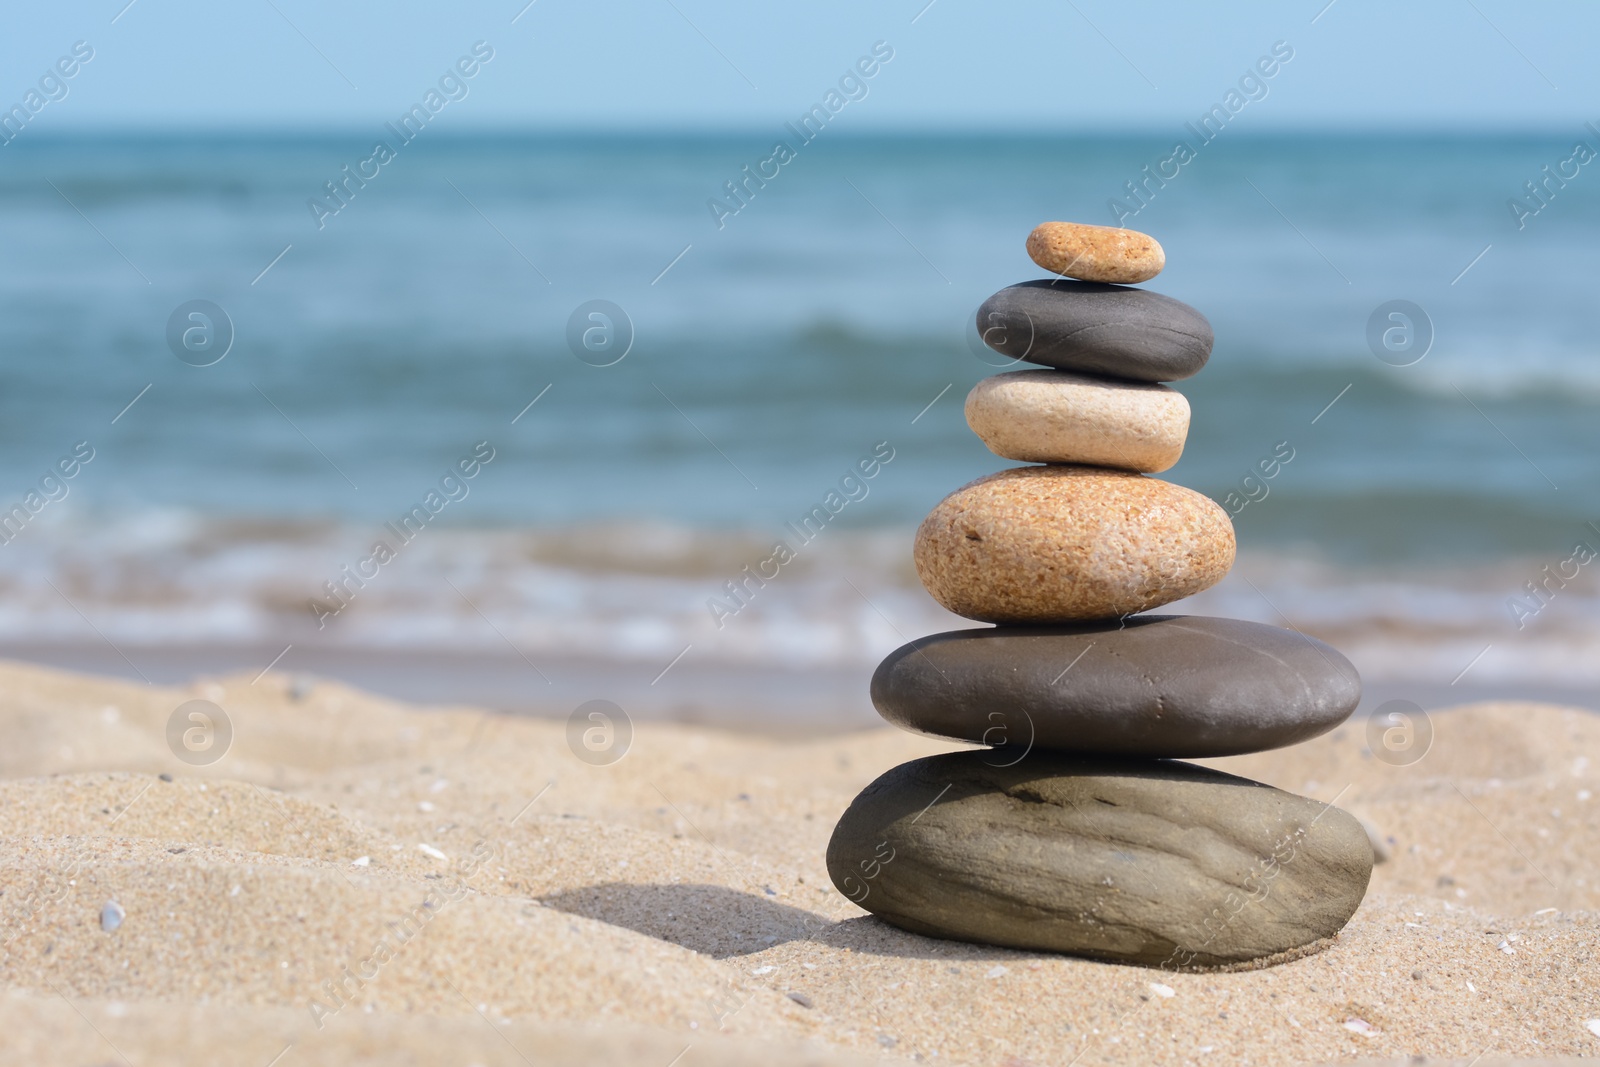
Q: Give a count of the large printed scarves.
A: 0